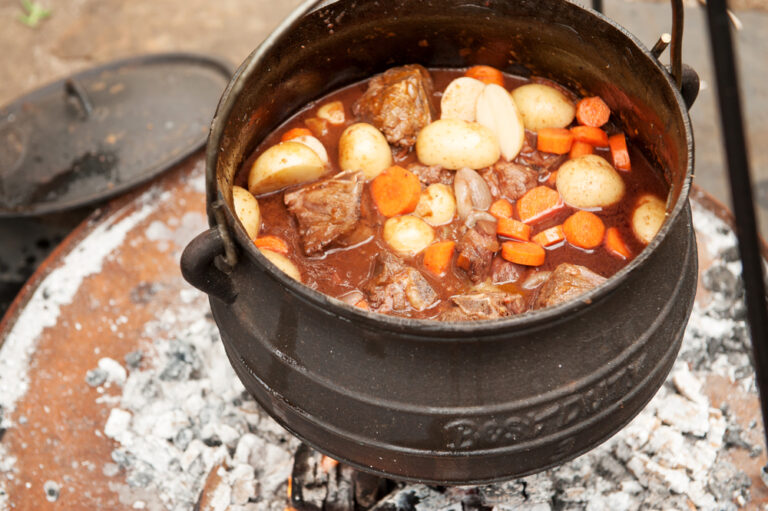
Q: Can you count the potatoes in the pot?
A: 13